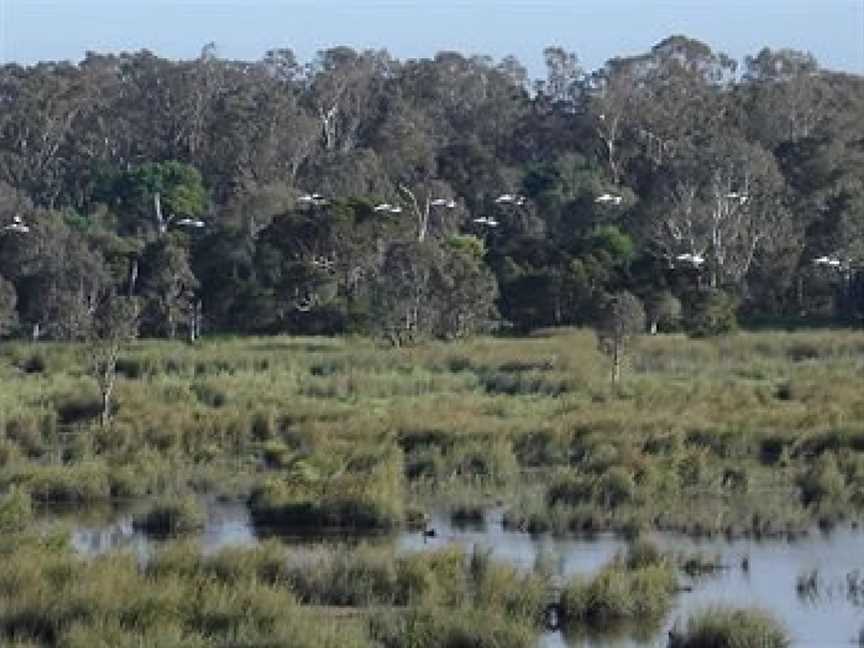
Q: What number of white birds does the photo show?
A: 11